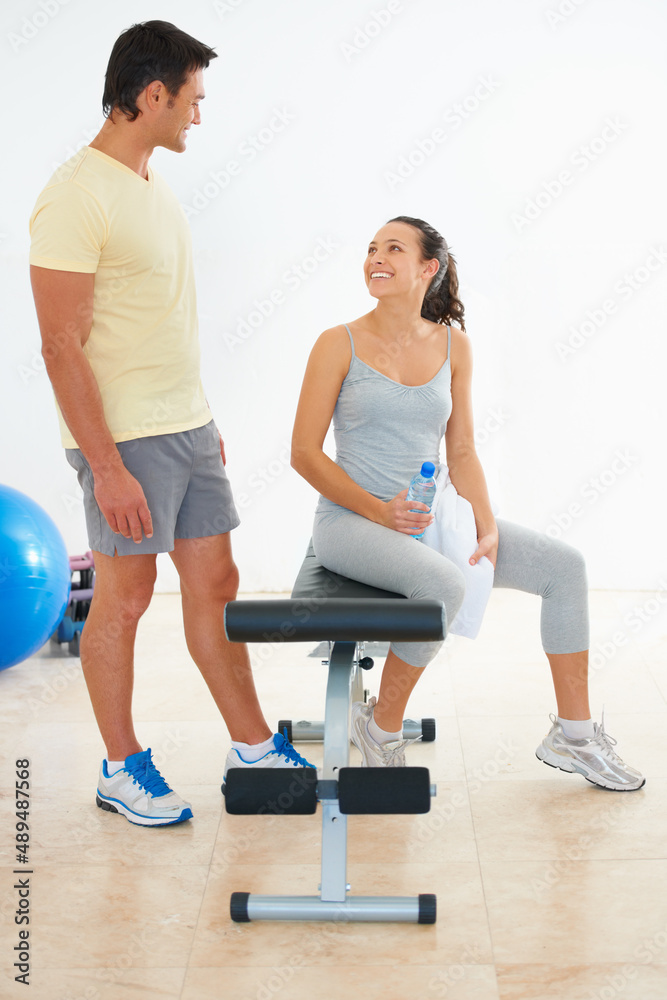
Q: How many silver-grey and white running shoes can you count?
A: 2